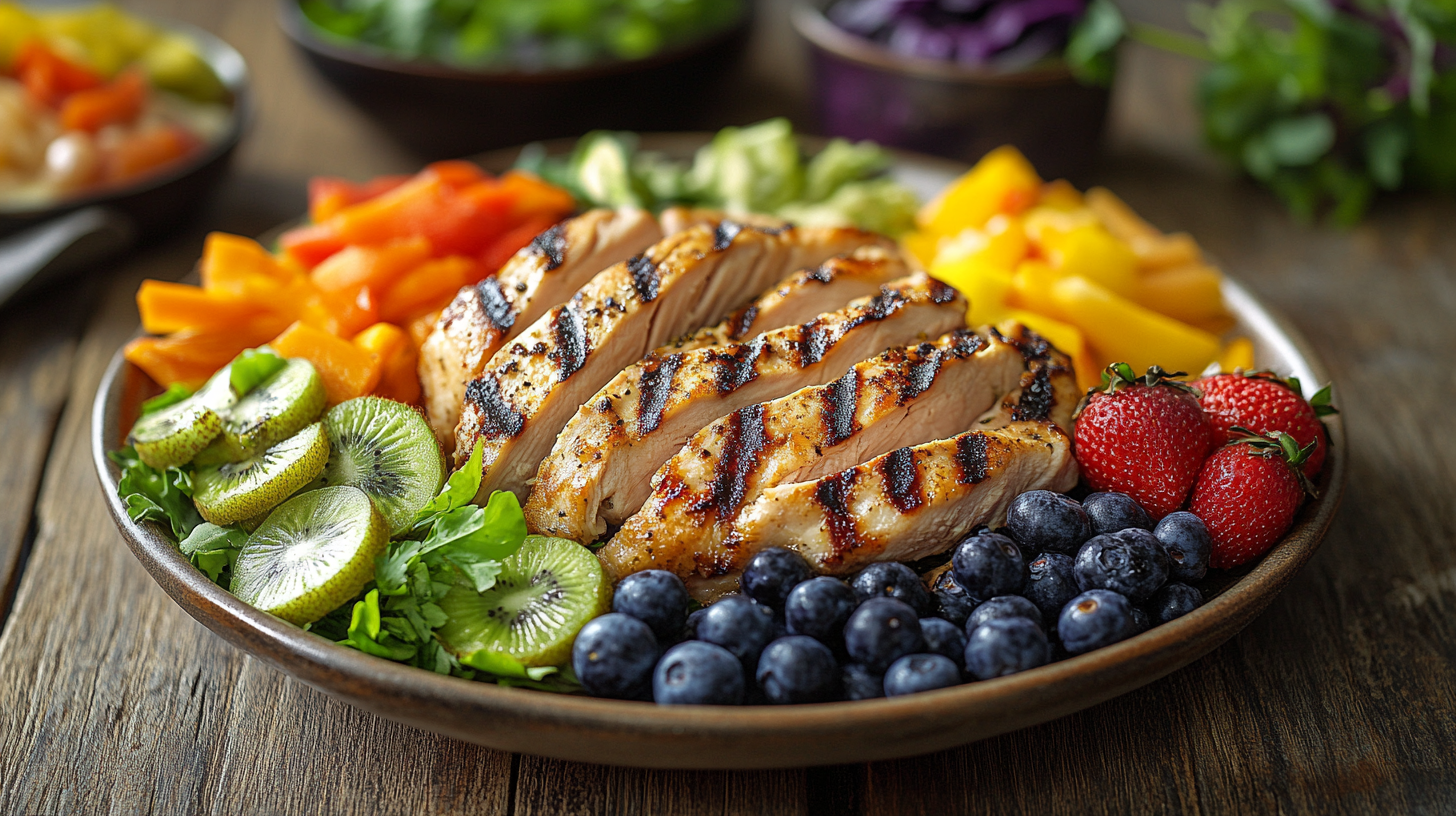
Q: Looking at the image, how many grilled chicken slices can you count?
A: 6